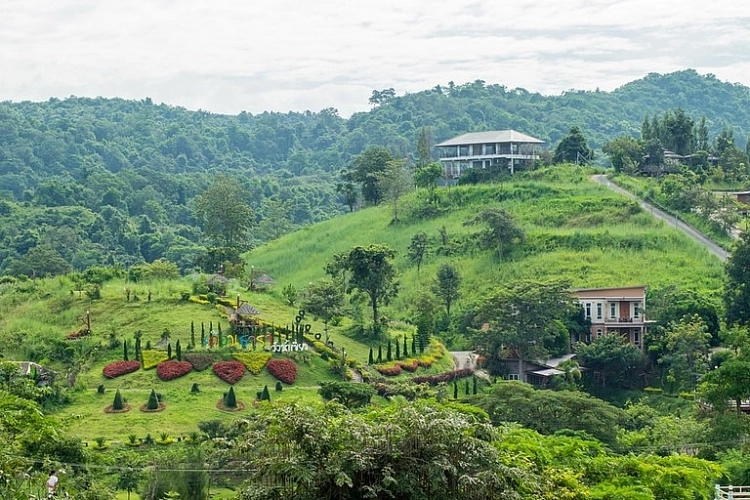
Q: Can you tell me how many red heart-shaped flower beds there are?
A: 4